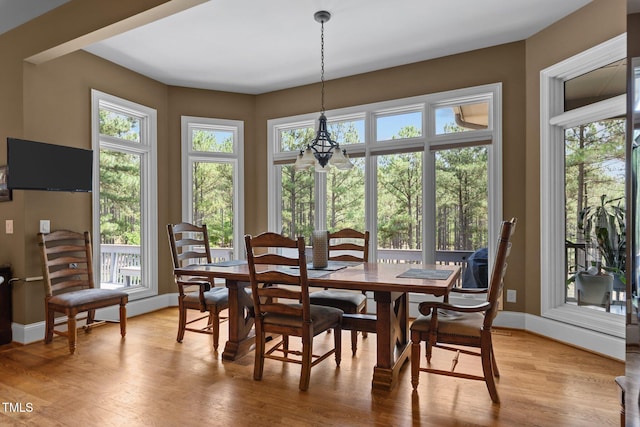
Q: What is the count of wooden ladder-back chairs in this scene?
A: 5